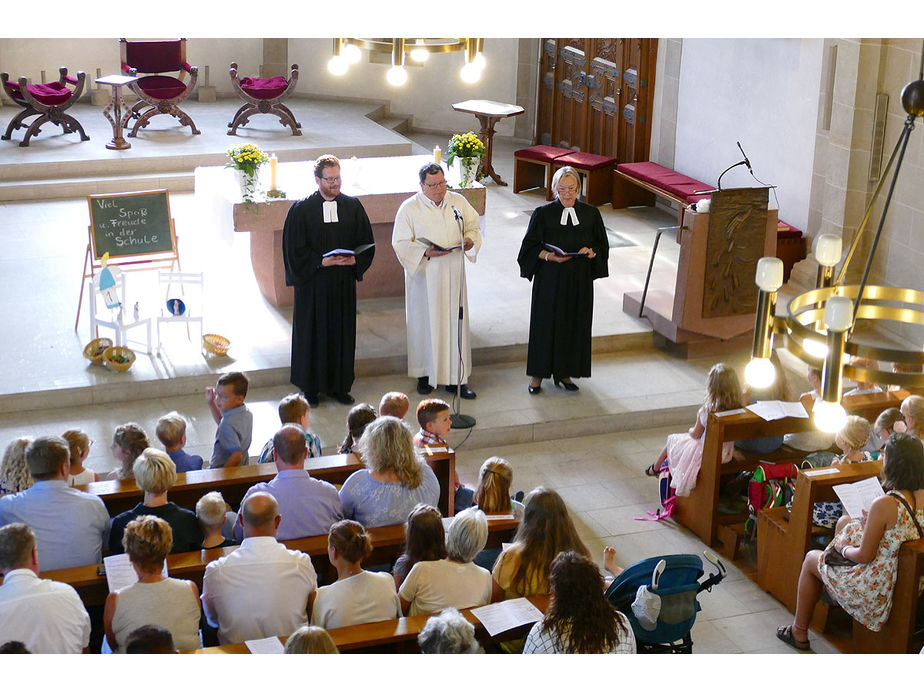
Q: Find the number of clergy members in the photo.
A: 3